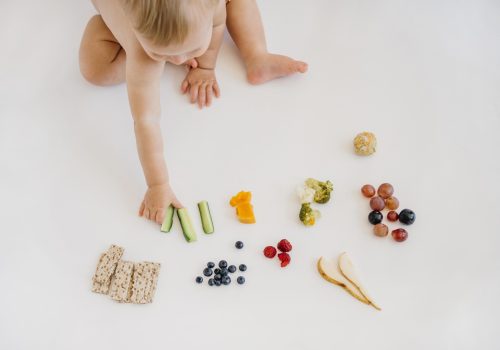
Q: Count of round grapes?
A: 9